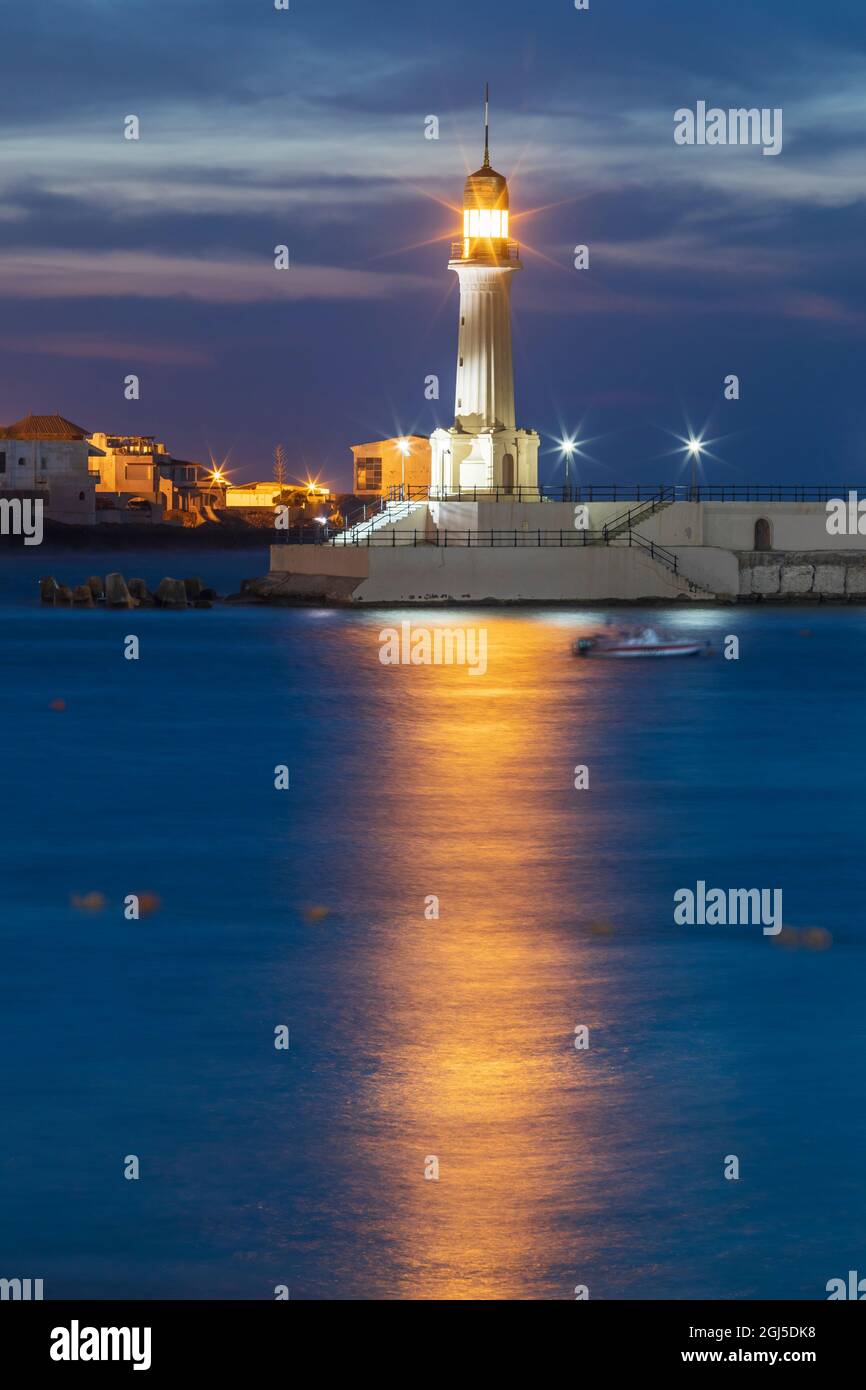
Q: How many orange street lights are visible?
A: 2